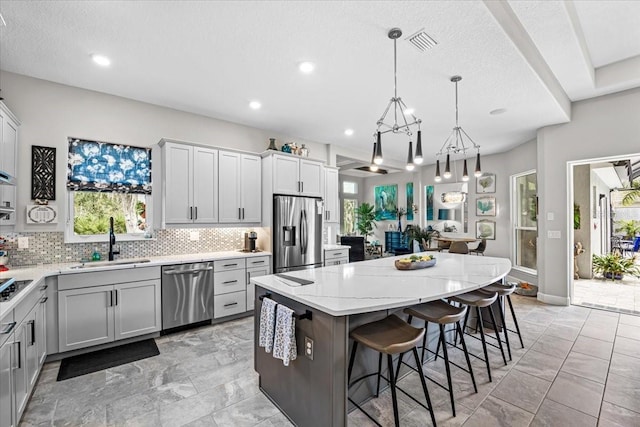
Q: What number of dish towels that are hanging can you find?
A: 2